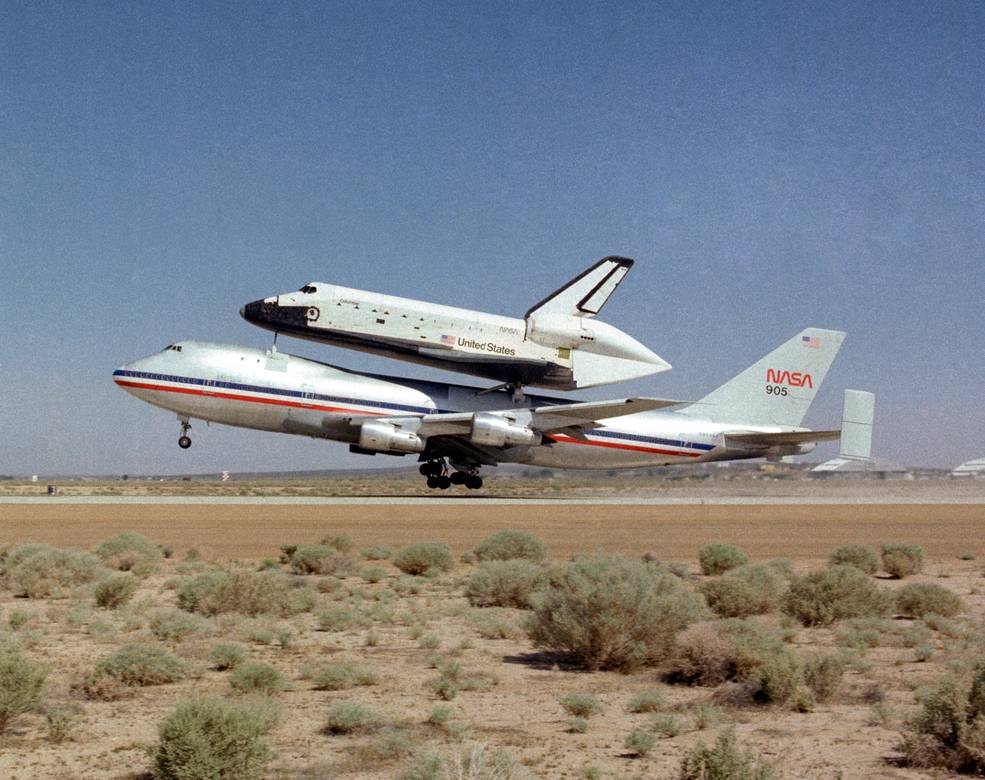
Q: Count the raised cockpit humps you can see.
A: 1